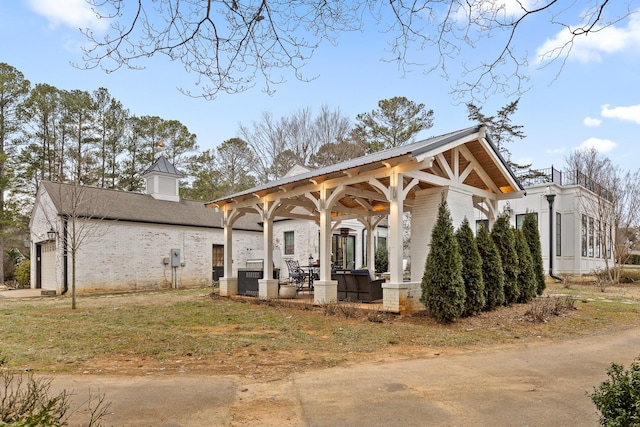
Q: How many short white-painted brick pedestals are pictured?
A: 4